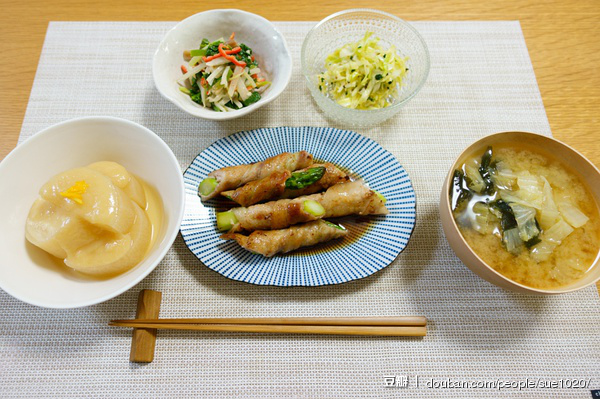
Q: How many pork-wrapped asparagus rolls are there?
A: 6